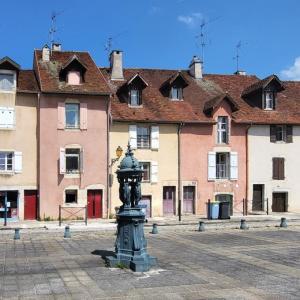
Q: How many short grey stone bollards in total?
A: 6